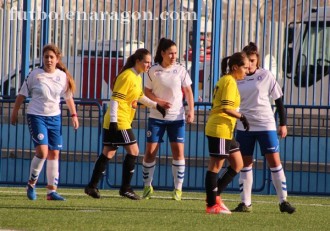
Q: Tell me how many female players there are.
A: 5